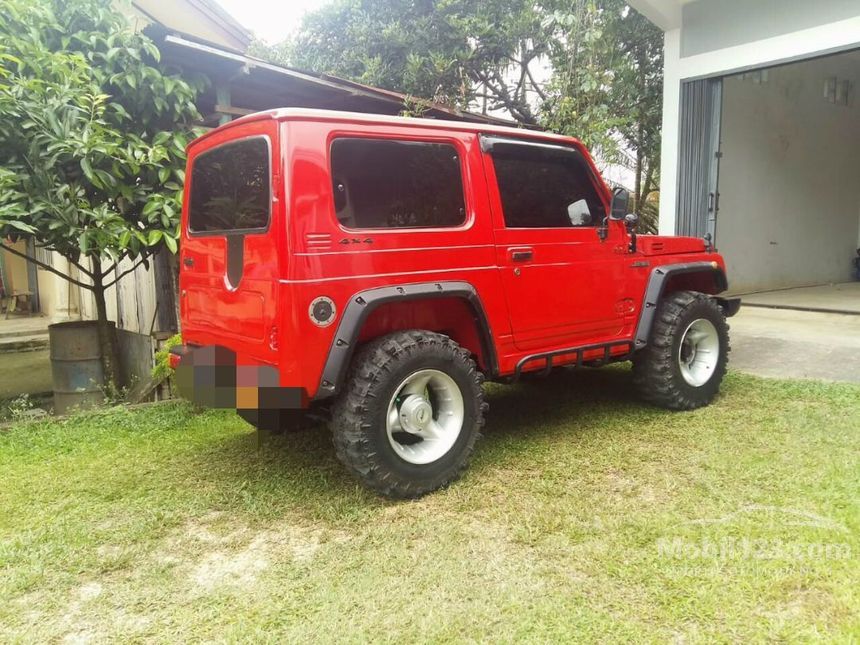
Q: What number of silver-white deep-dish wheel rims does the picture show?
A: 2